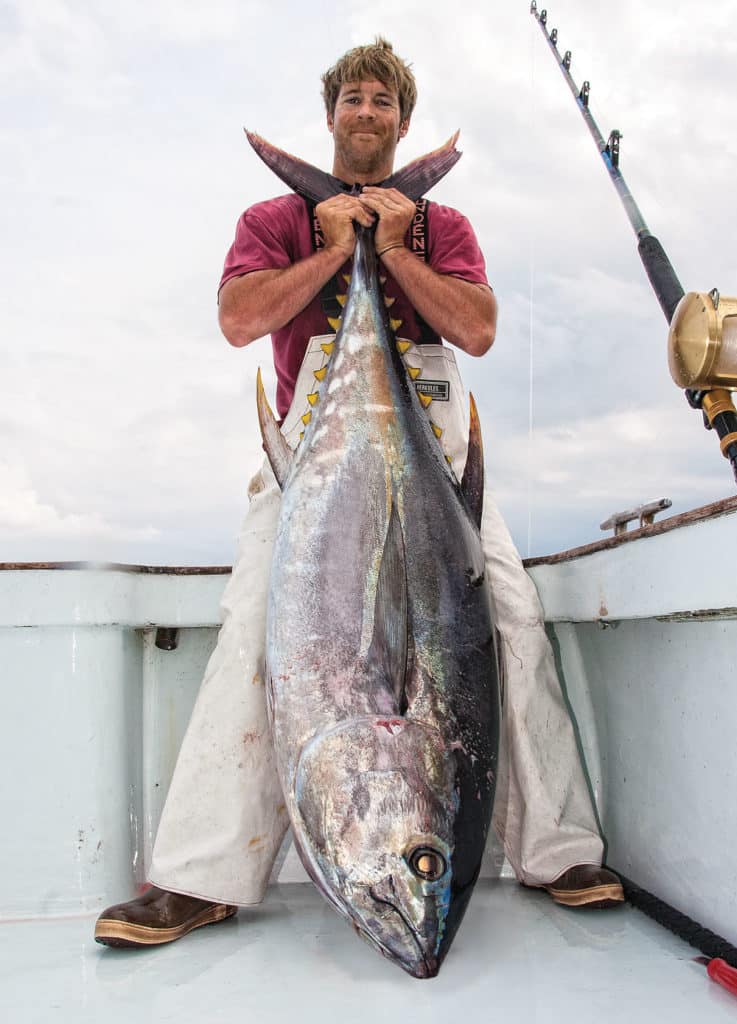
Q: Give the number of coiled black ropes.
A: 1